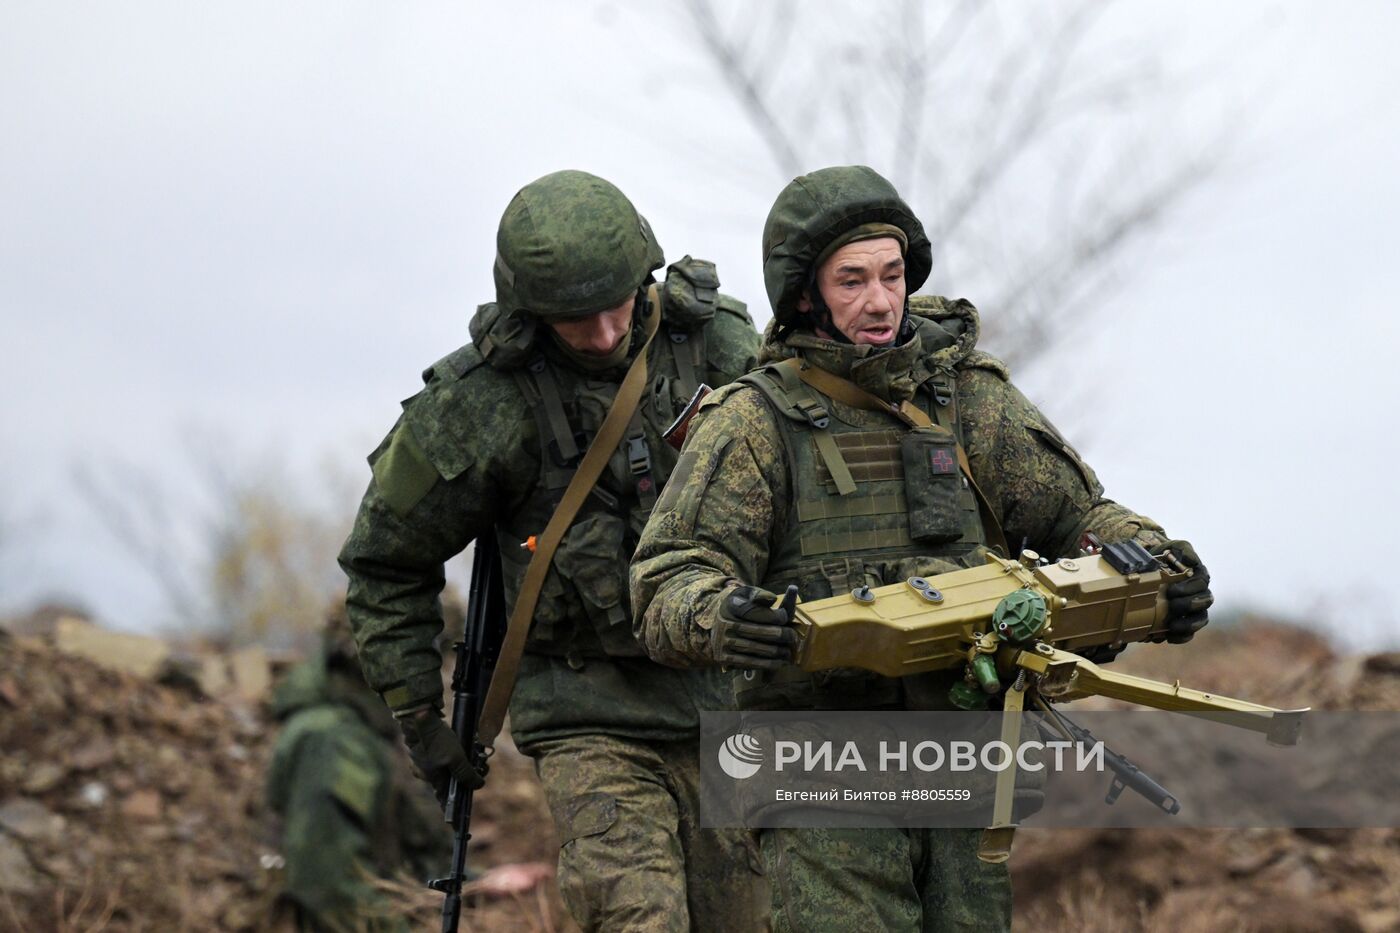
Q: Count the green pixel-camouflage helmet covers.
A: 2